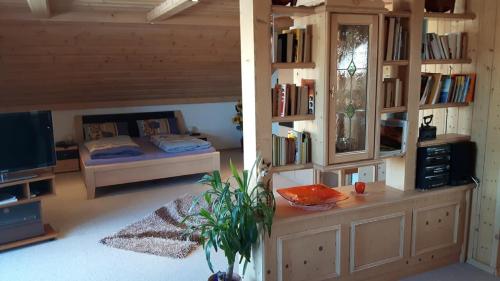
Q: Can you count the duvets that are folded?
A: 2